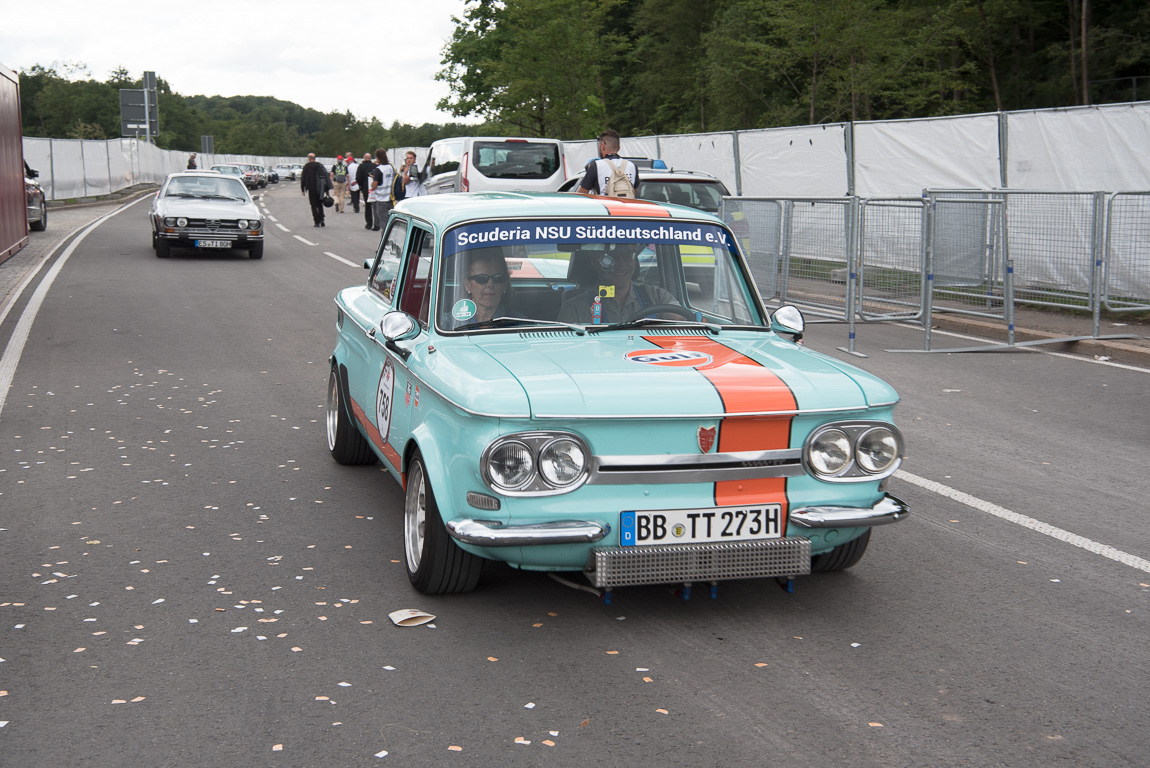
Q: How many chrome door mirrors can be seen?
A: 2